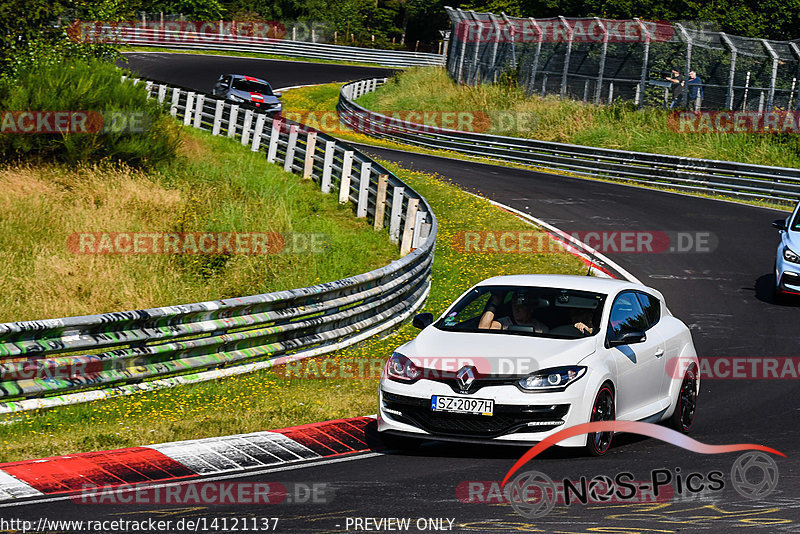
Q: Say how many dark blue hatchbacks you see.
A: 0